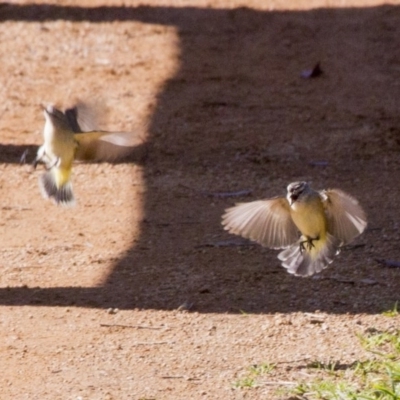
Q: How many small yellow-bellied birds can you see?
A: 2